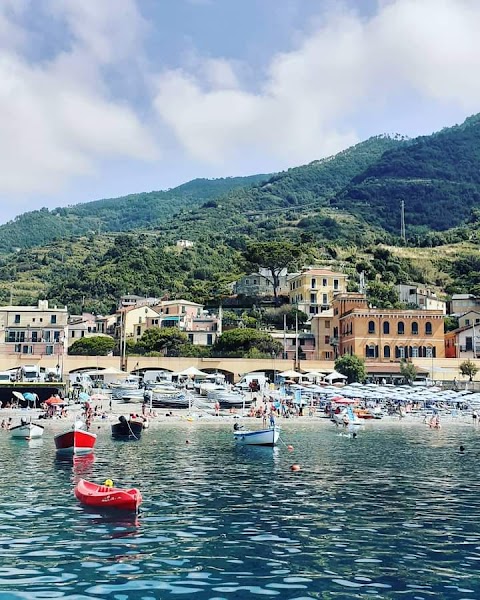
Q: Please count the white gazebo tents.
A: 5